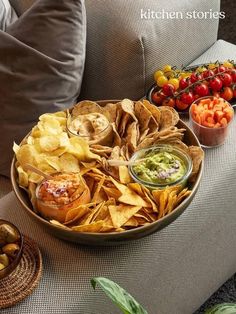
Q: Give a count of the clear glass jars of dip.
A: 3